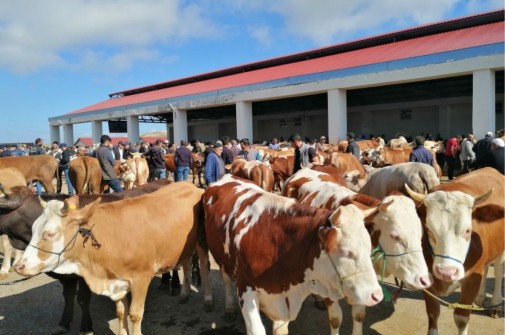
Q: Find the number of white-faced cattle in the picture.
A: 4